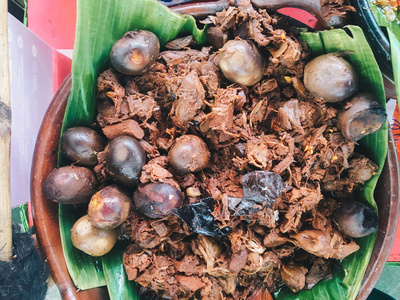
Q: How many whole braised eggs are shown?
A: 12